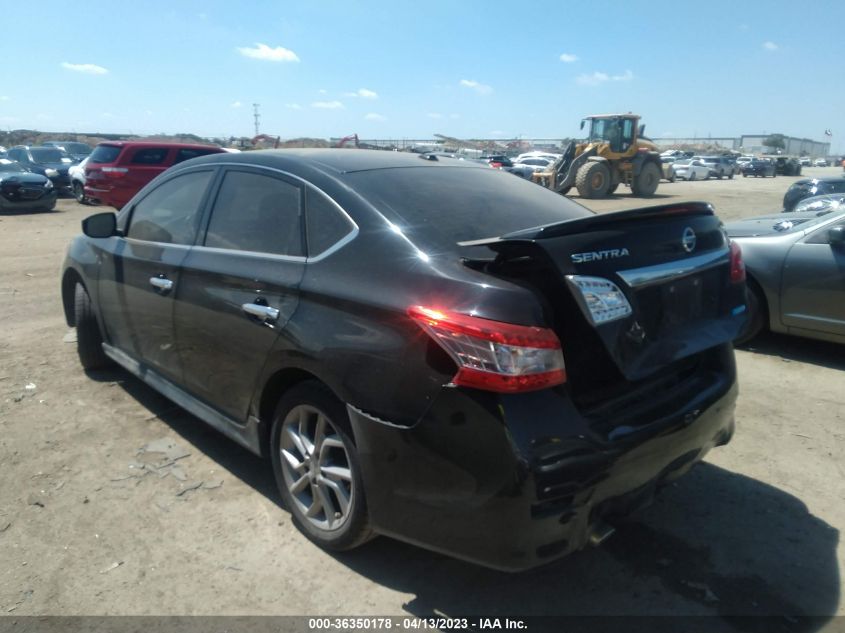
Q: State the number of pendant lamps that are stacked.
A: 0